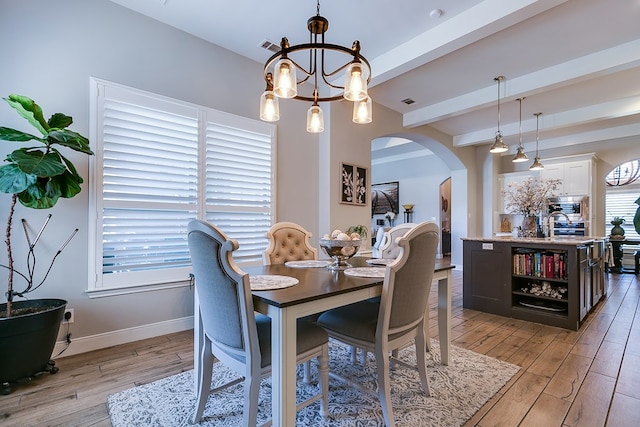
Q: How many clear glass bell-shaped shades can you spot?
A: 5